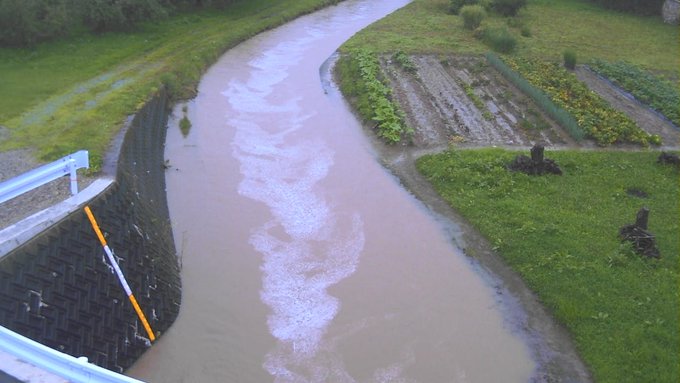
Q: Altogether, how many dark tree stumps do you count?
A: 2